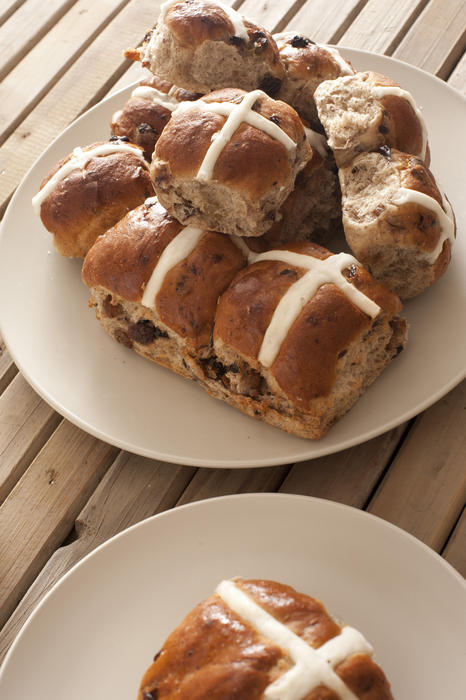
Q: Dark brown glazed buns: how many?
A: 11